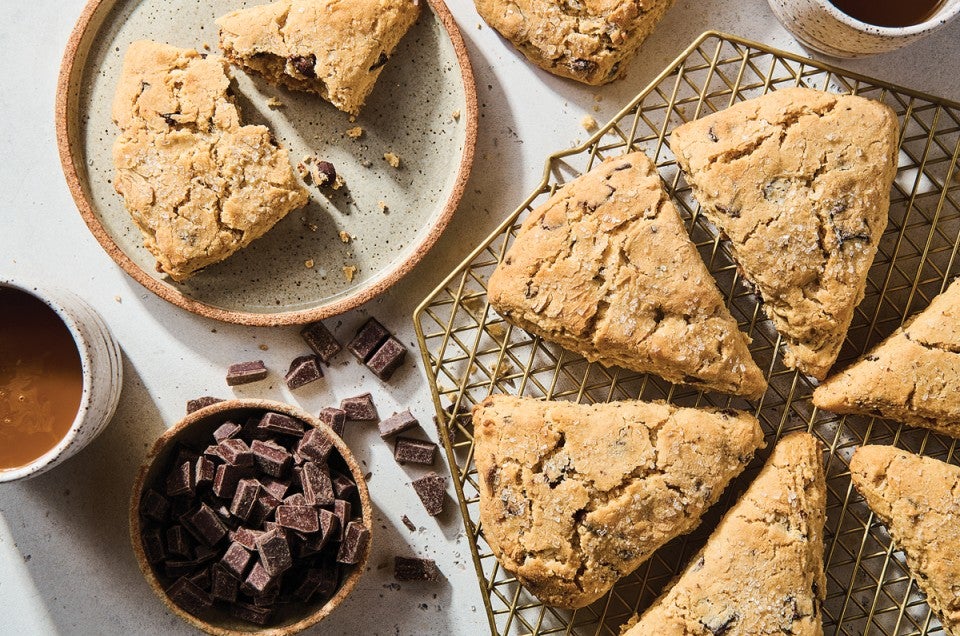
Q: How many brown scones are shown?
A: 8